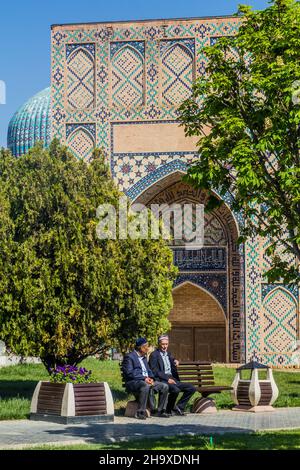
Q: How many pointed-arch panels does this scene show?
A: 5